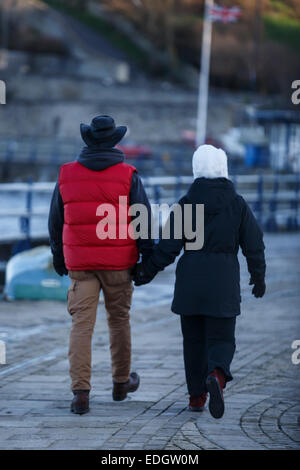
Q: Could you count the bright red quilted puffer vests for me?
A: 1